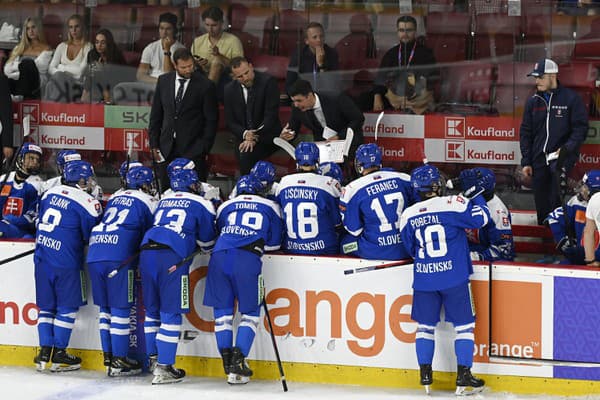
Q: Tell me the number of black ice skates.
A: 10